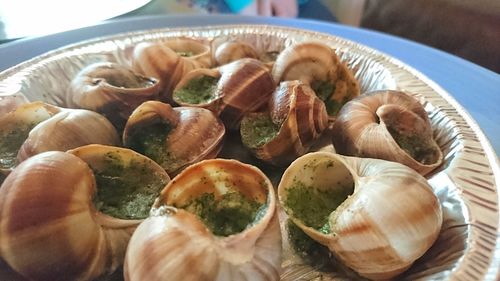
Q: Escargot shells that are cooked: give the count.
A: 12